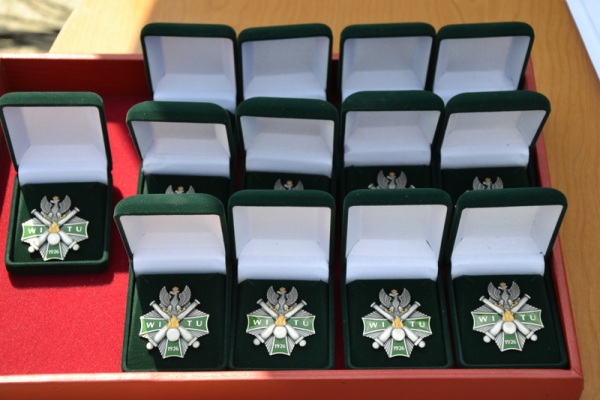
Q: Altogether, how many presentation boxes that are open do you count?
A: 13